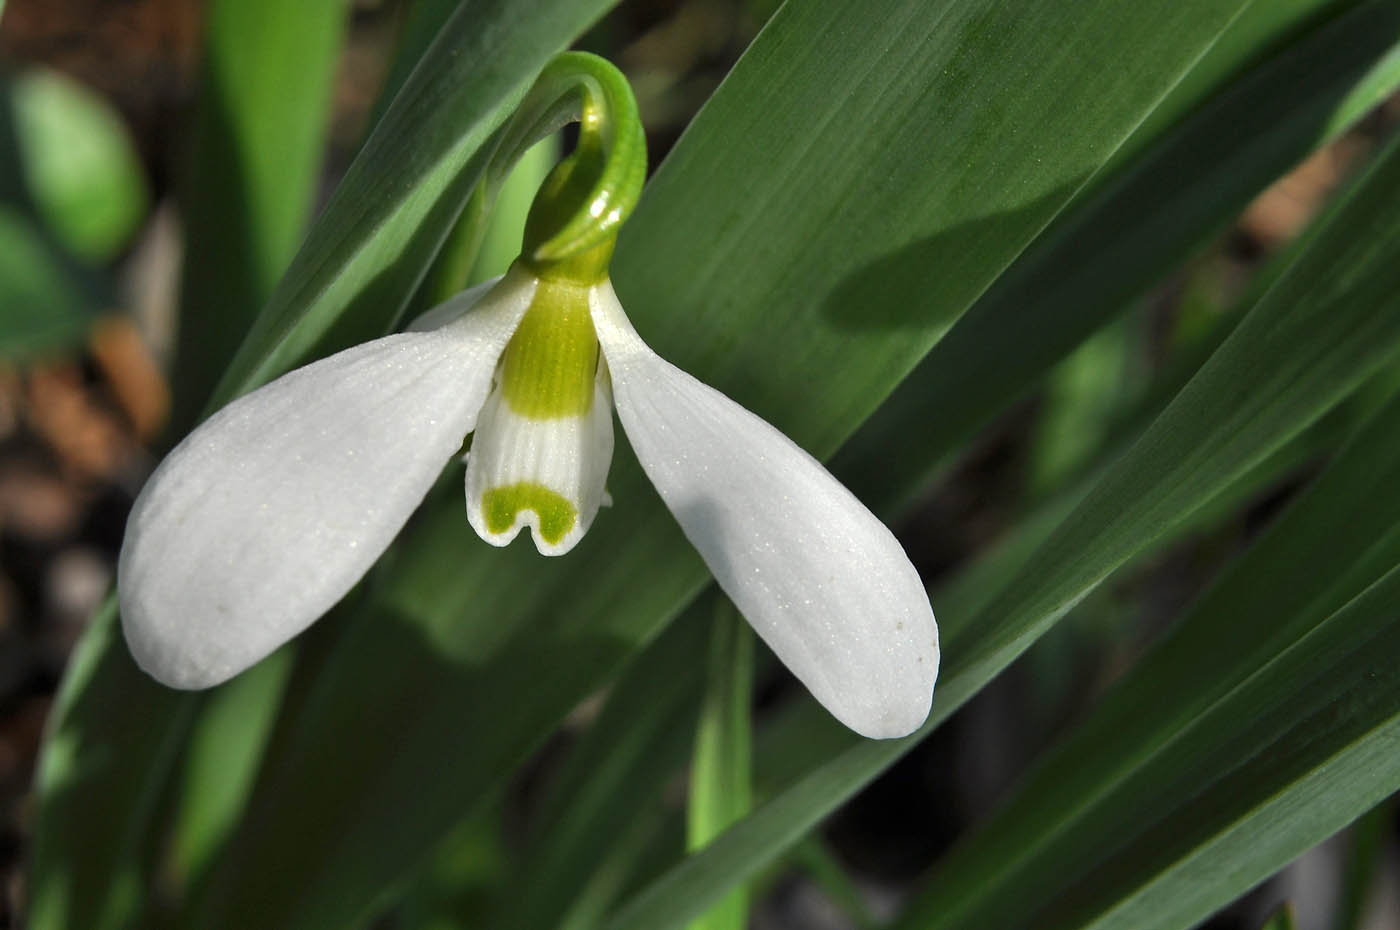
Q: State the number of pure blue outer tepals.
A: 0